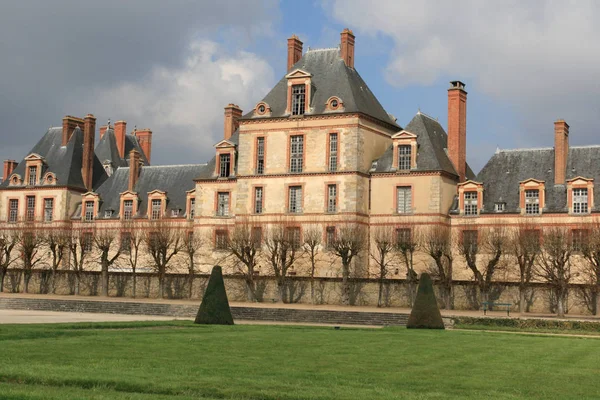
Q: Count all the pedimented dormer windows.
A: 11